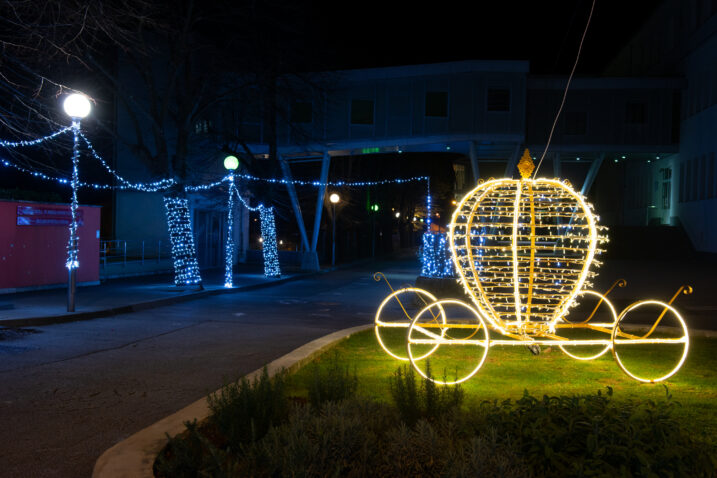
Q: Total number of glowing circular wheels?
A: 4